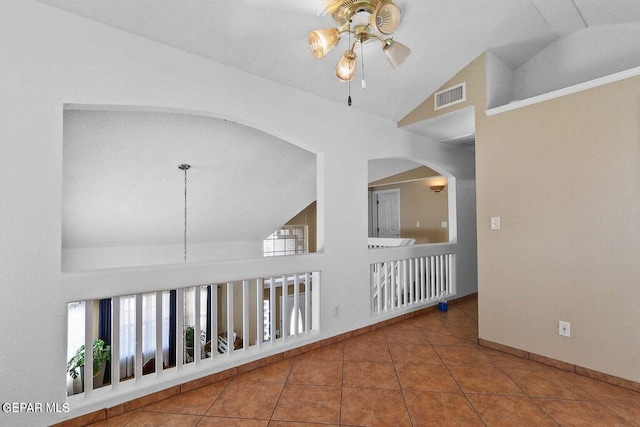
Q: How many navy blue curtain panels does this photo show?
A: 3